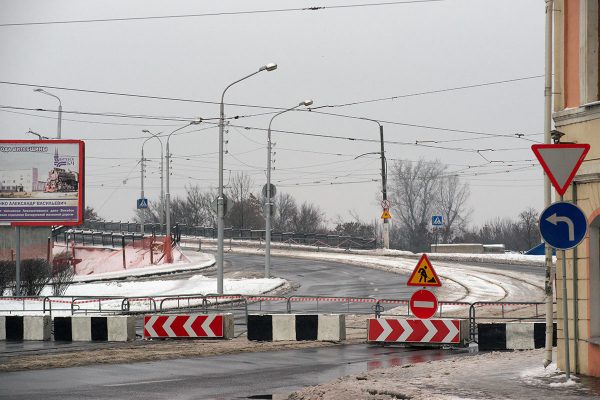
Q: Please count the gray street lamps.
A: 6